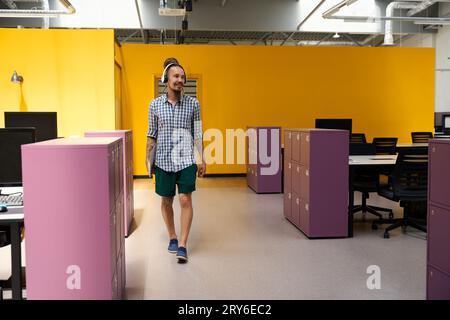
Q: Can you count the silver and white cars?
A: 0